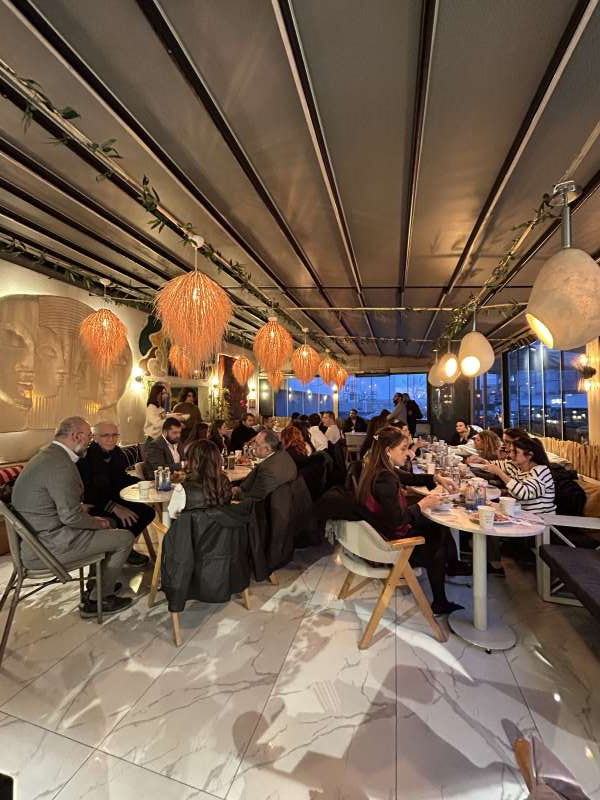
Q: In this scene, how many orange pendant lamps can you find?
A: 9